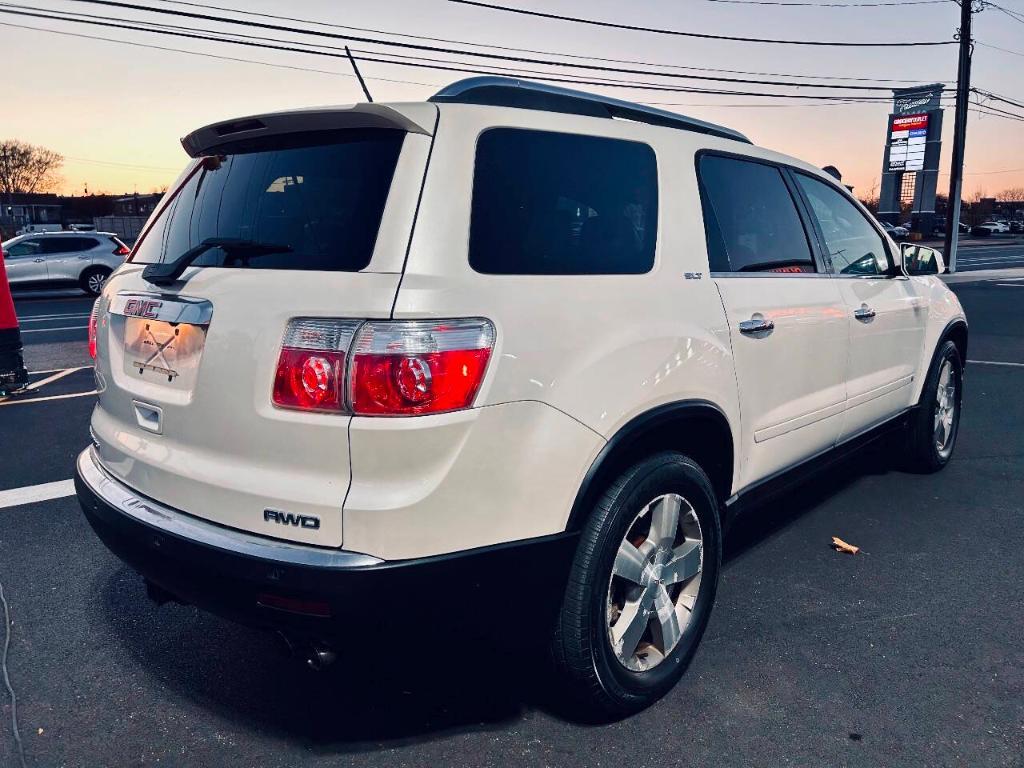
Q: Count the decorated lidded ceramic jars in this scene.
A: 0